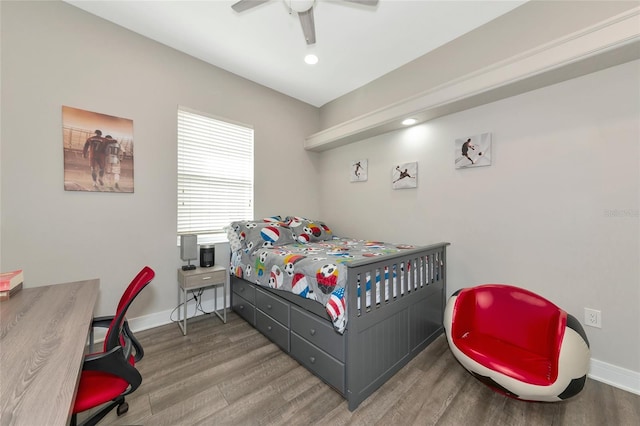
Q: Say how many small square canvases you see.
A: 3